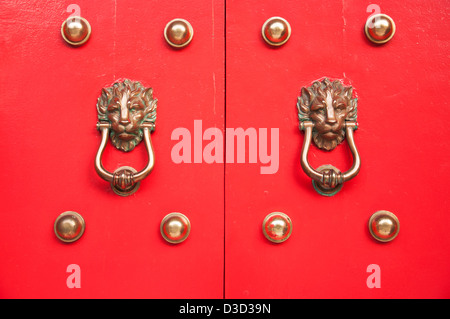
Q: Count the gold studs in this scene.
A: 8